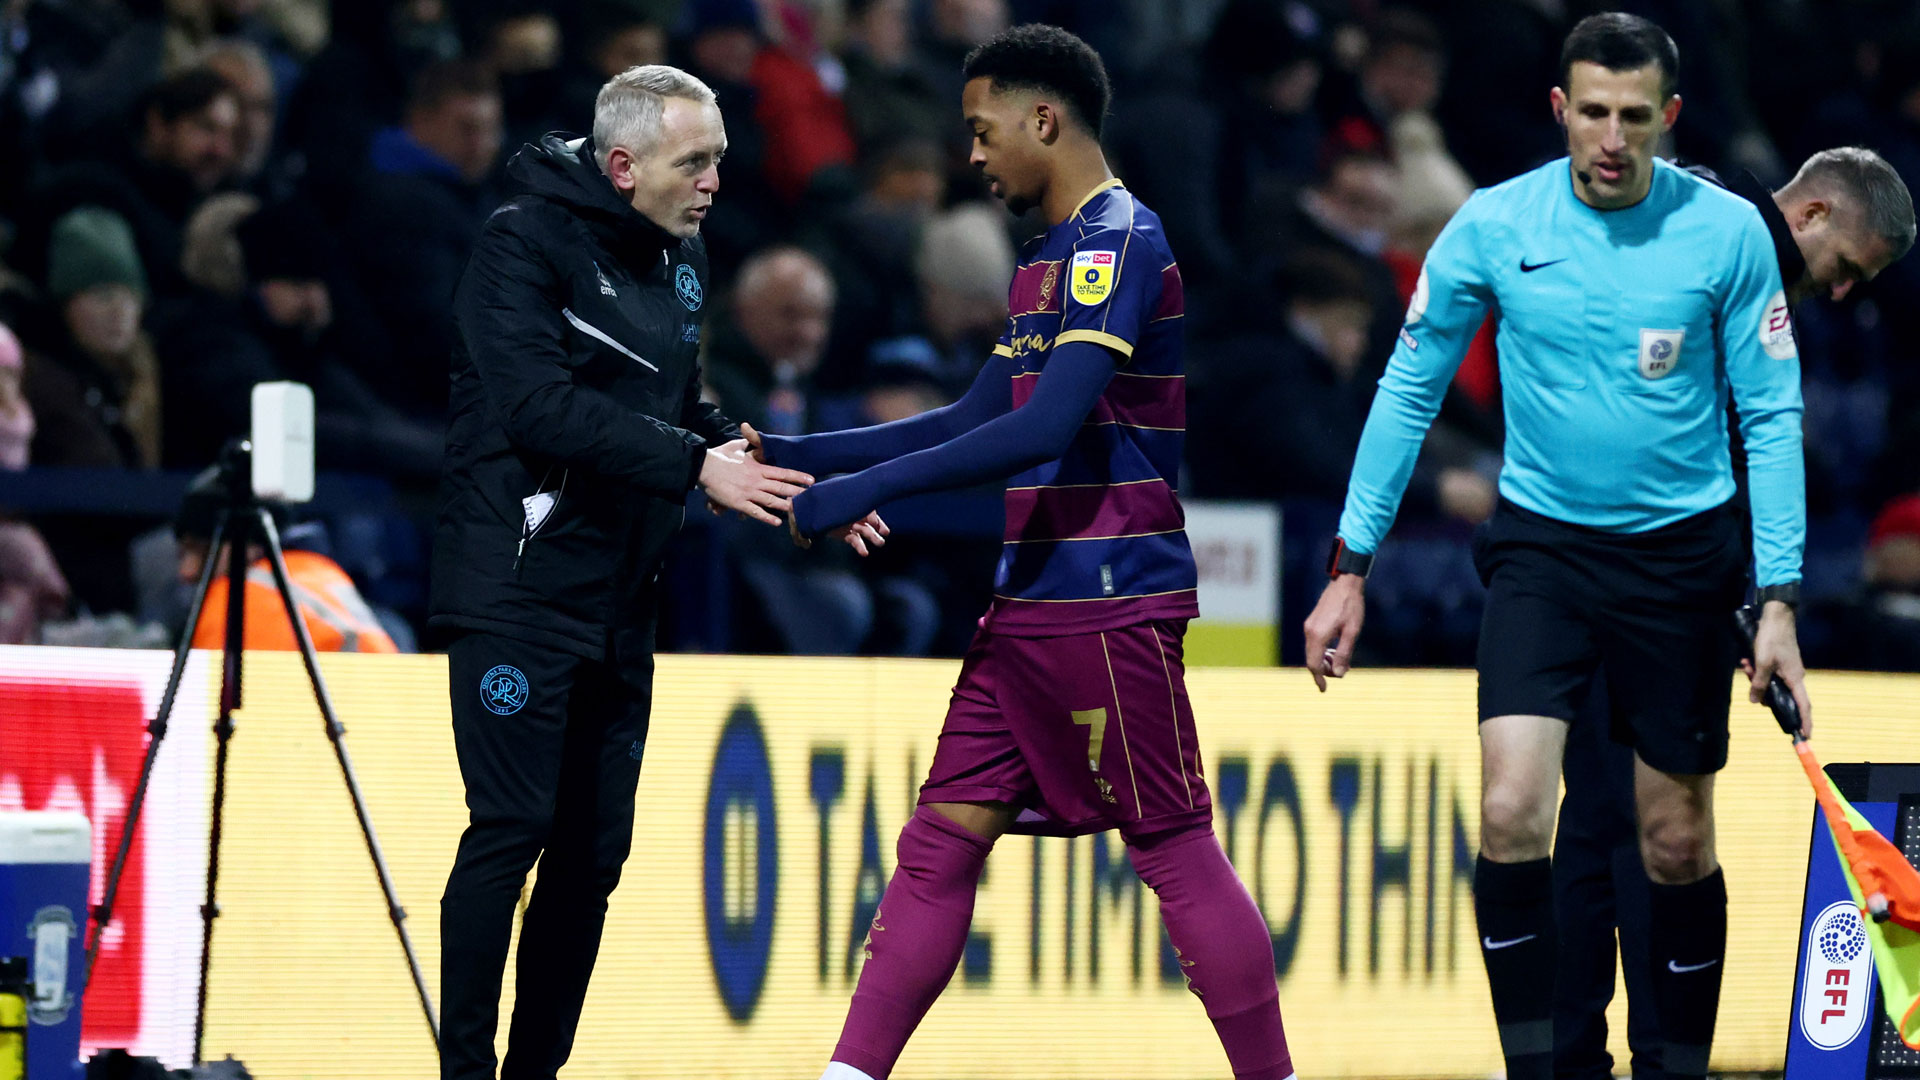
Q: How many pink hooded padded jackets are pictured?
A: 0